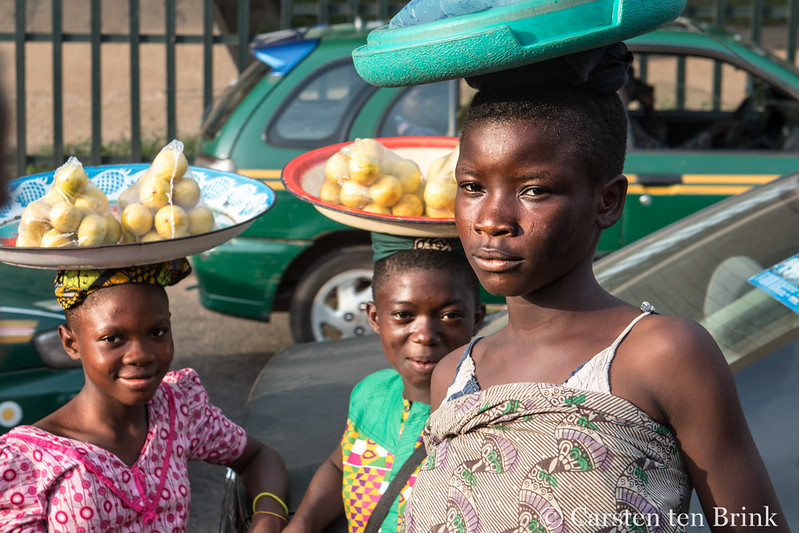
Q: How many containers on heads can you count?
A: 3